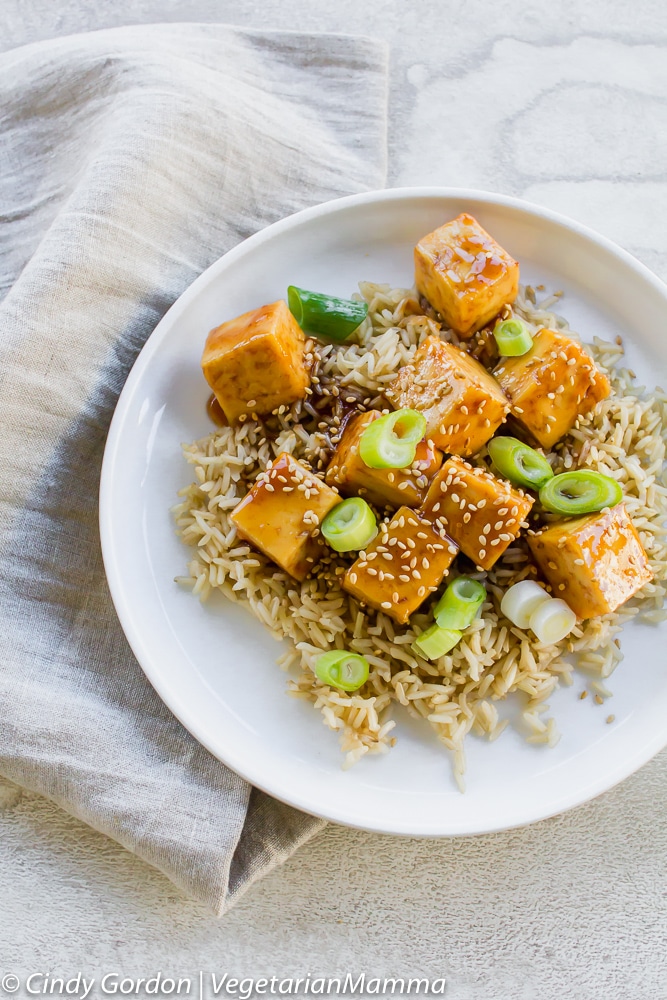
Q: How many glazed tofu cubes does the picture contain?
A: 9